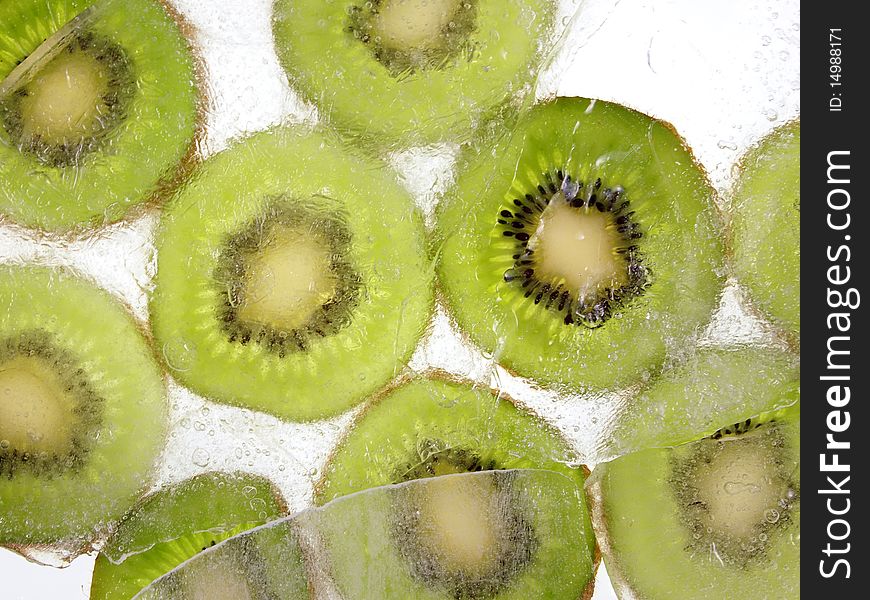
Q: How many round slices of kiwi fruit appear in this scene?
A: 9